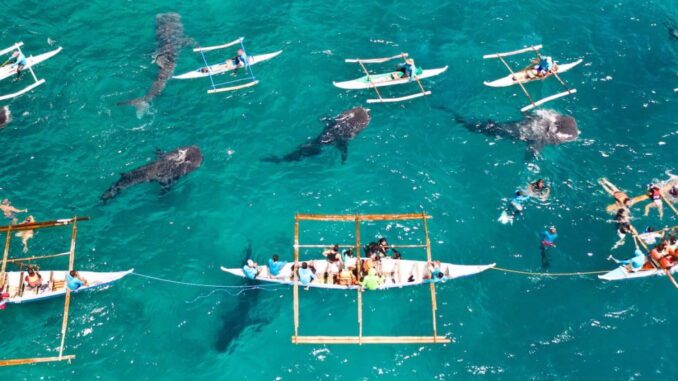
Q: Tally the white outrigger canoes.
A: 7